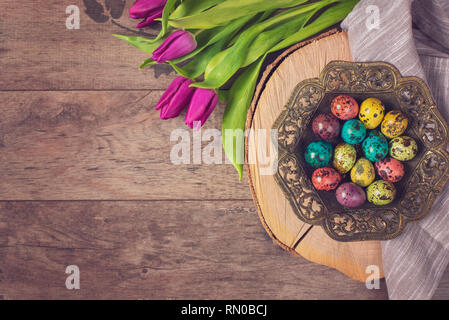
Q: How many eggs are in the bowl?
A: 14